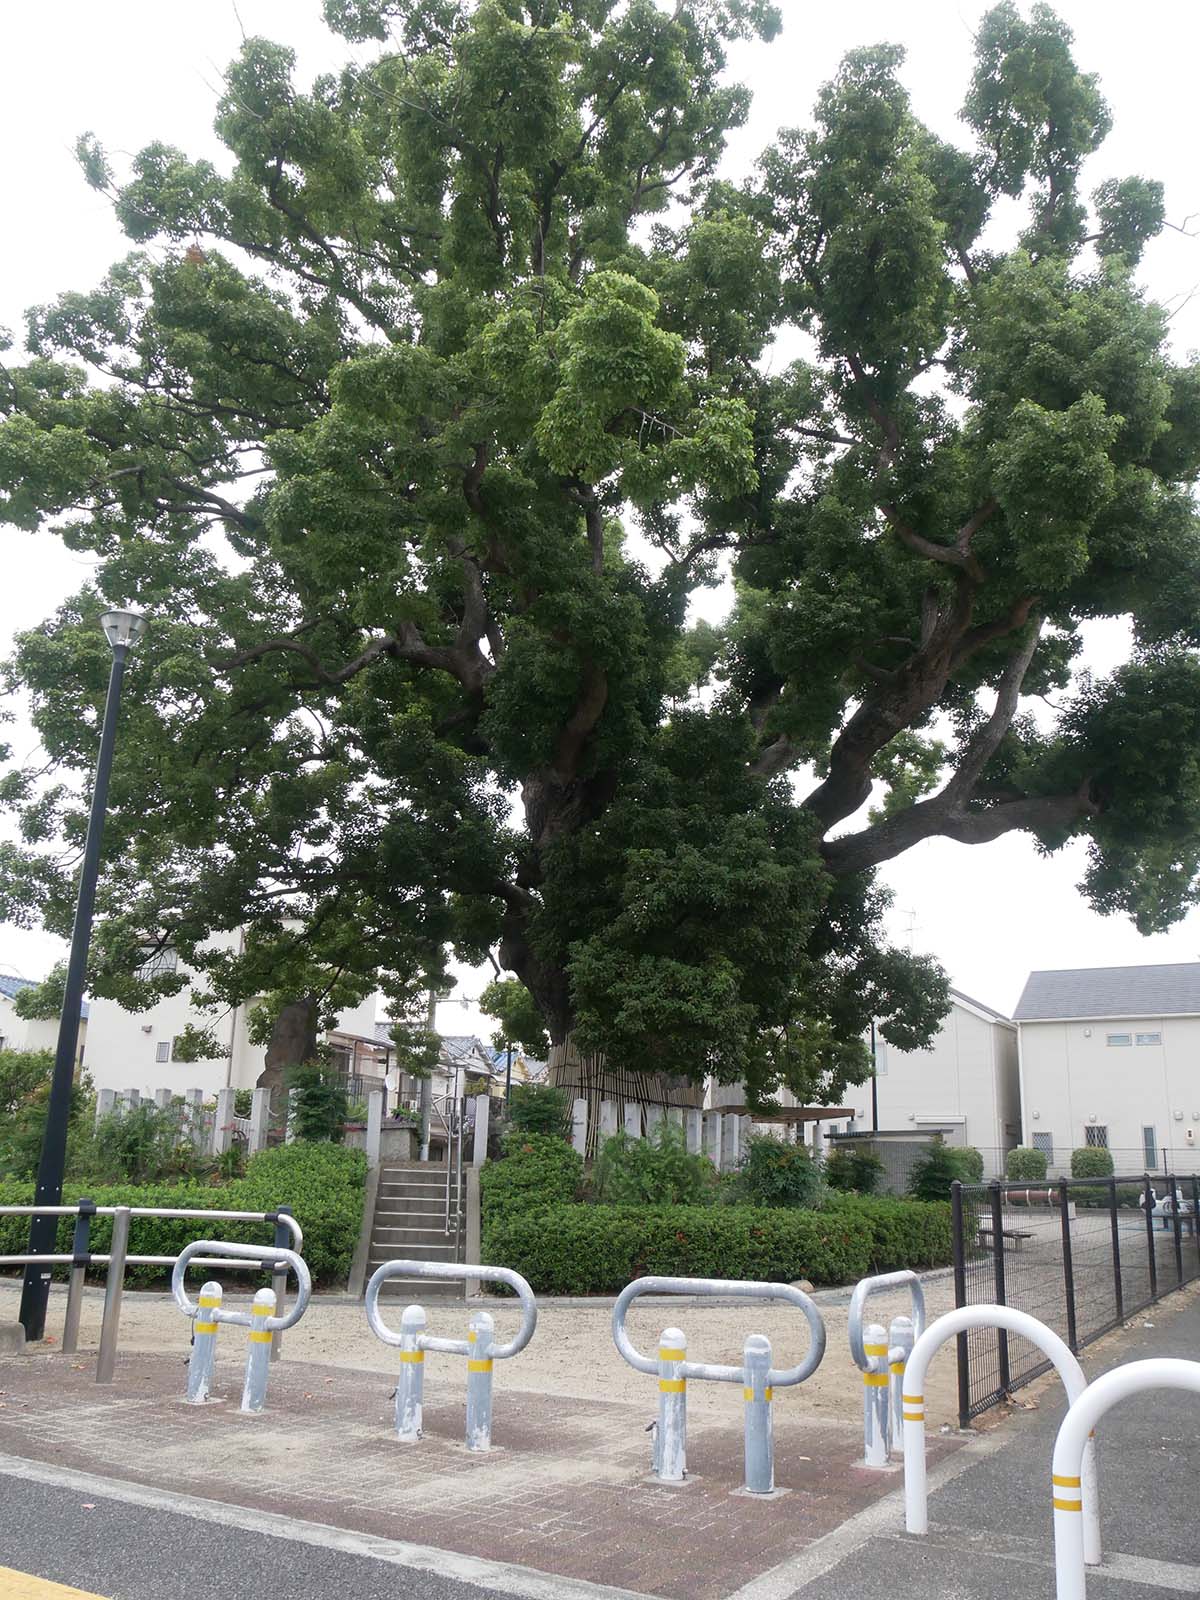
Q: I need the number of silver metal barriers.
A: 4